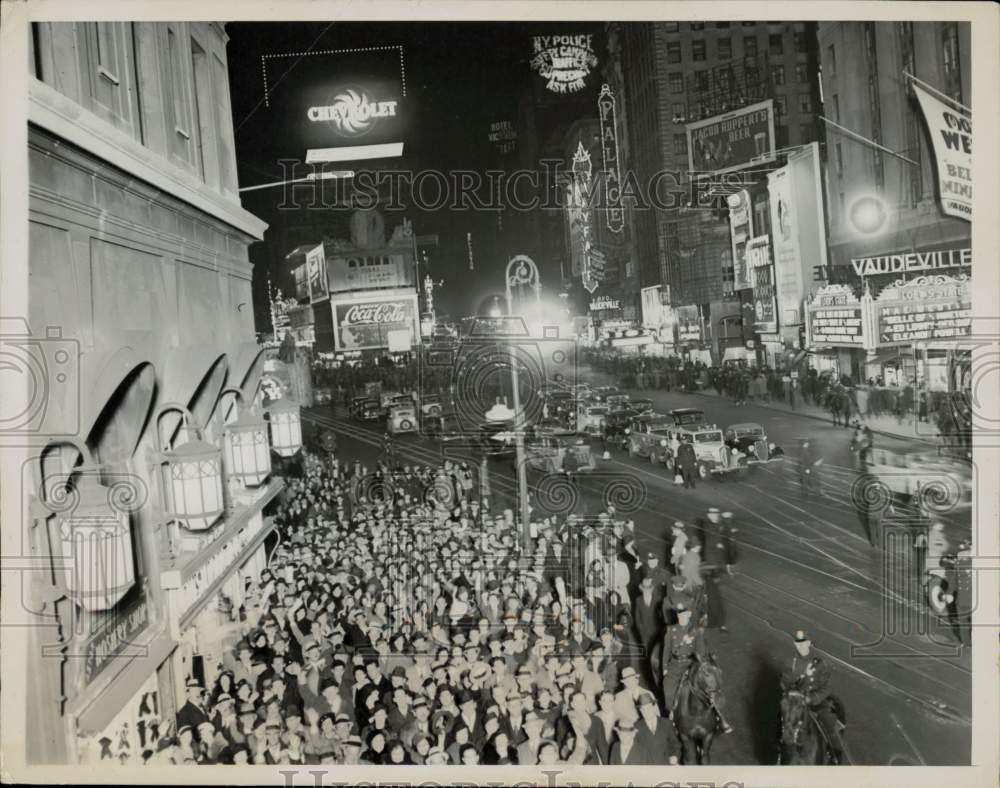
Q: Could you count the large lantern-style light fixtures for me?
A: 4